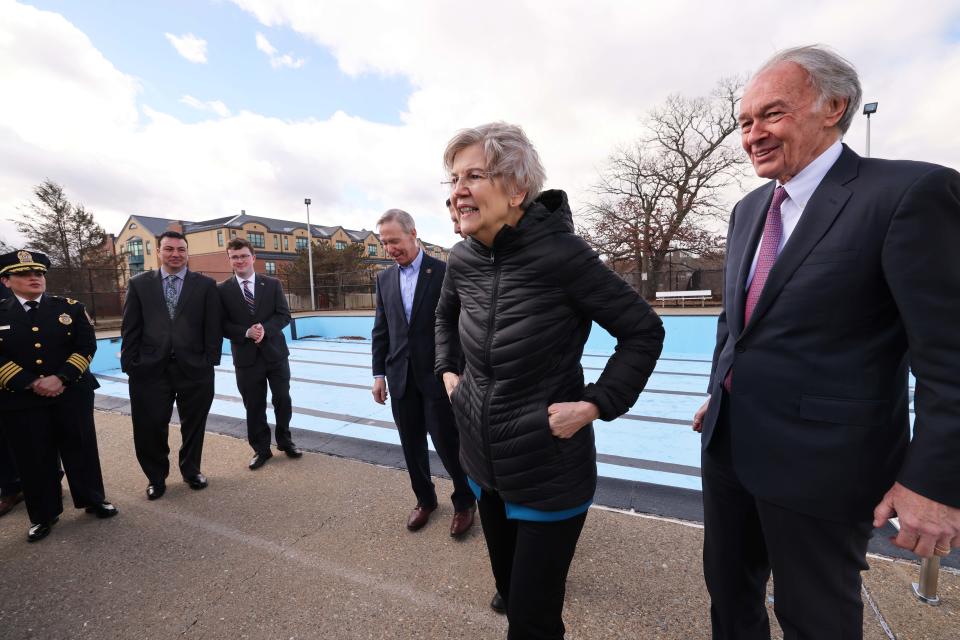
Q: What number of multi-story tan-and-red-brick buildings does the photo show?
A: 1